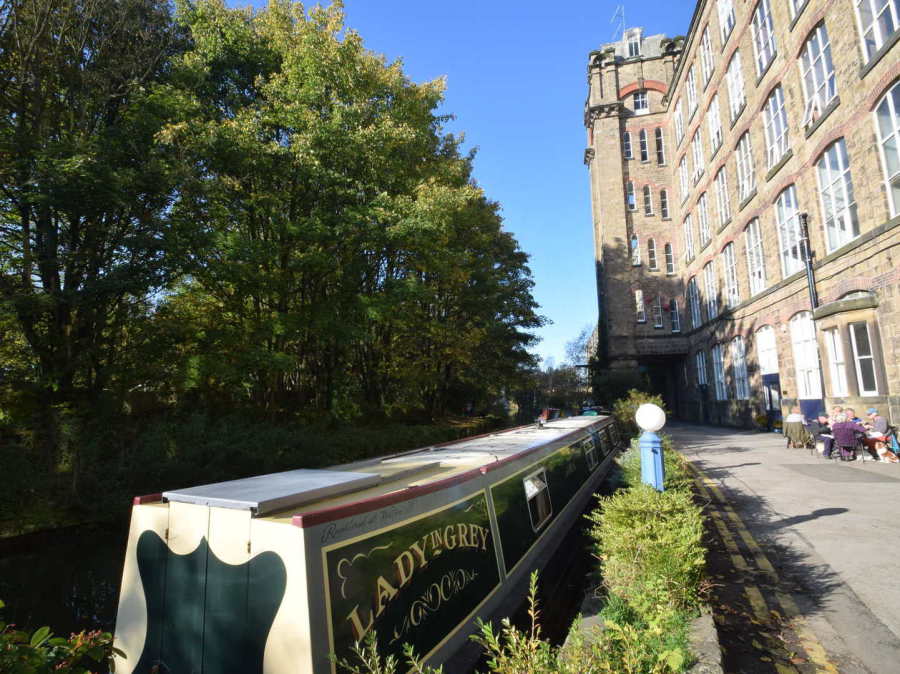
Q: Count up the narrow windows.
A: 12